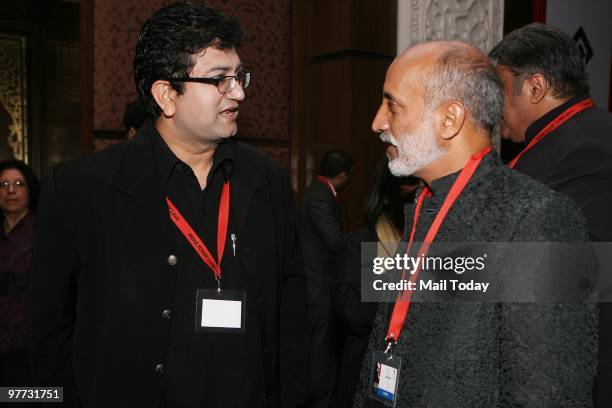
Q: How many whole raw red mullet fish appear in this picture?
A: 0